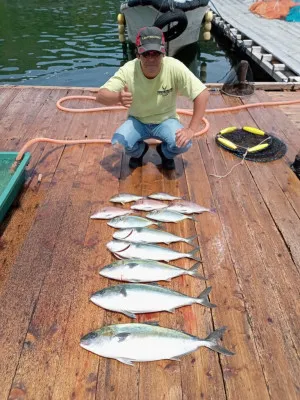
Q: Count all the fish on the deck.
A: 12